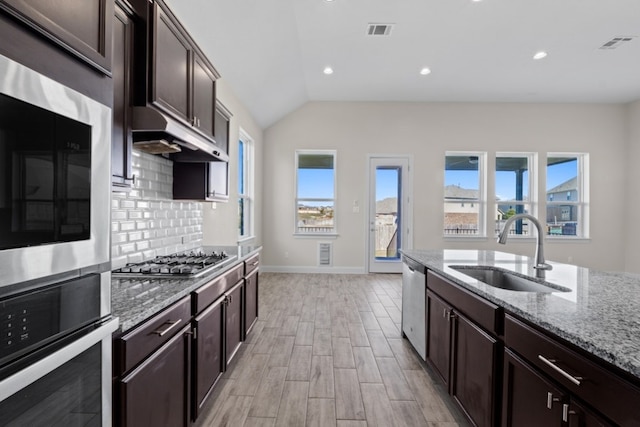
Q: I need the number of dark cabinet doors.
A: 13